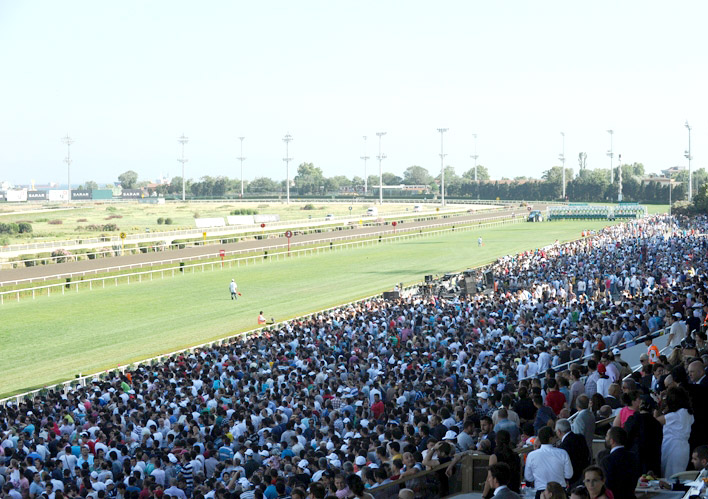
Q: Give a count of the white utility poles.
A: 11